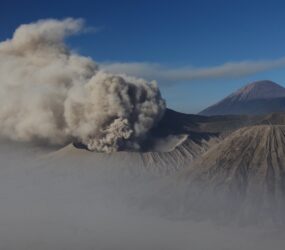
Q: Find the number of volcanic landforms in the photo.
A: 3